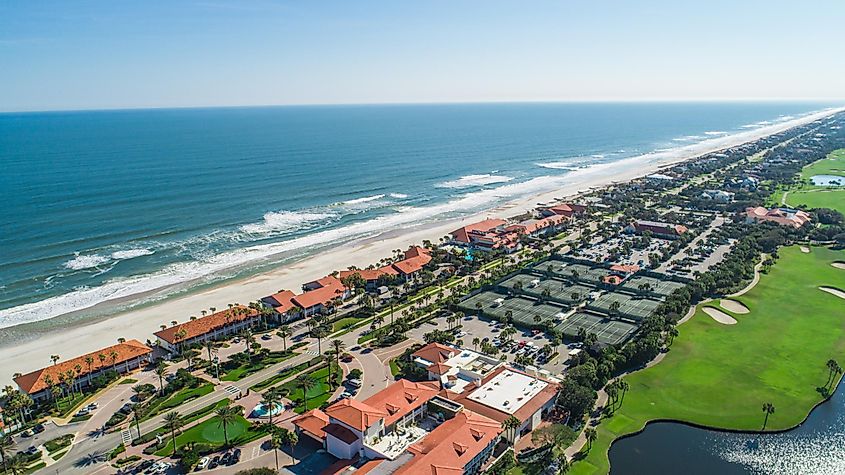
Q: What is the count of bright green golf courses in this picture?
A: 2